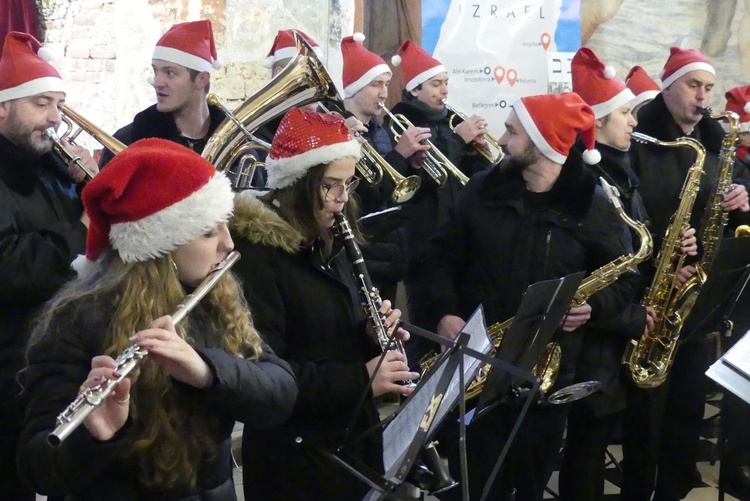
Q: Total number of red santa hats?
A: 12